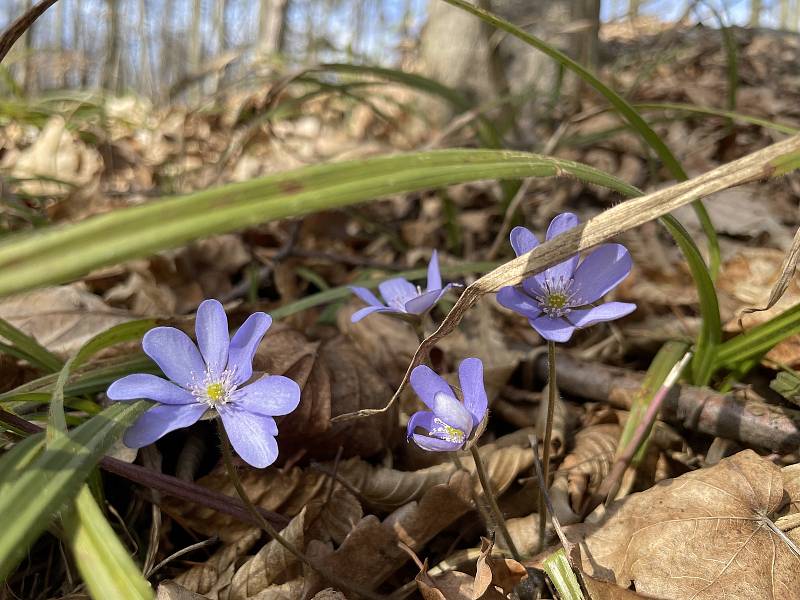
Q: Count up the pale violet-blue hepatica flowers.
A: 4